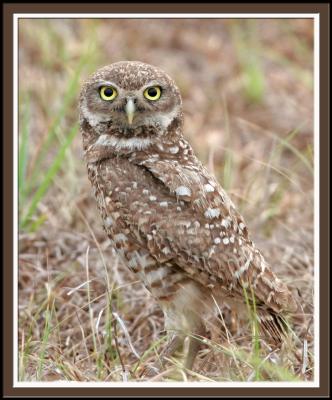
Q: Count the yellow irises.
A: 2